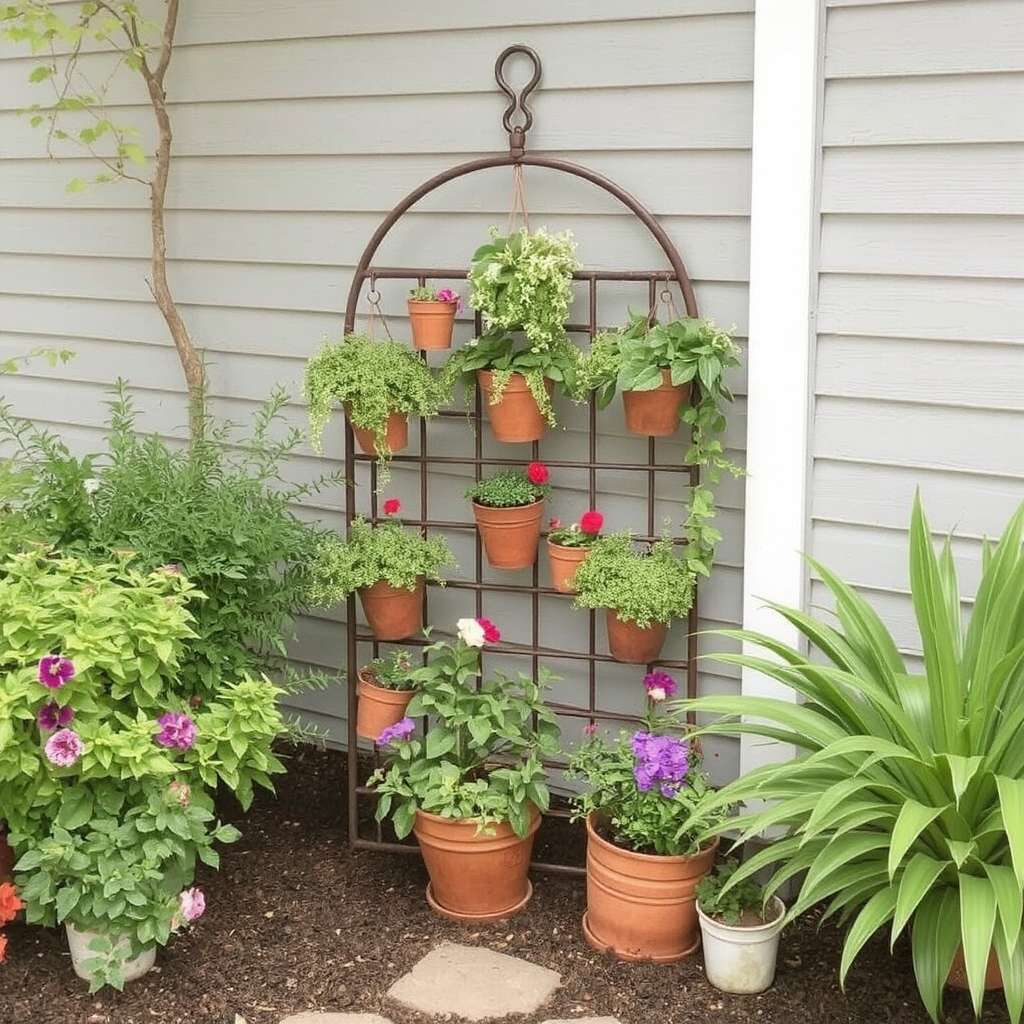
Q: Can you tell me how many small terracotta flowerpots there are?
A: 9